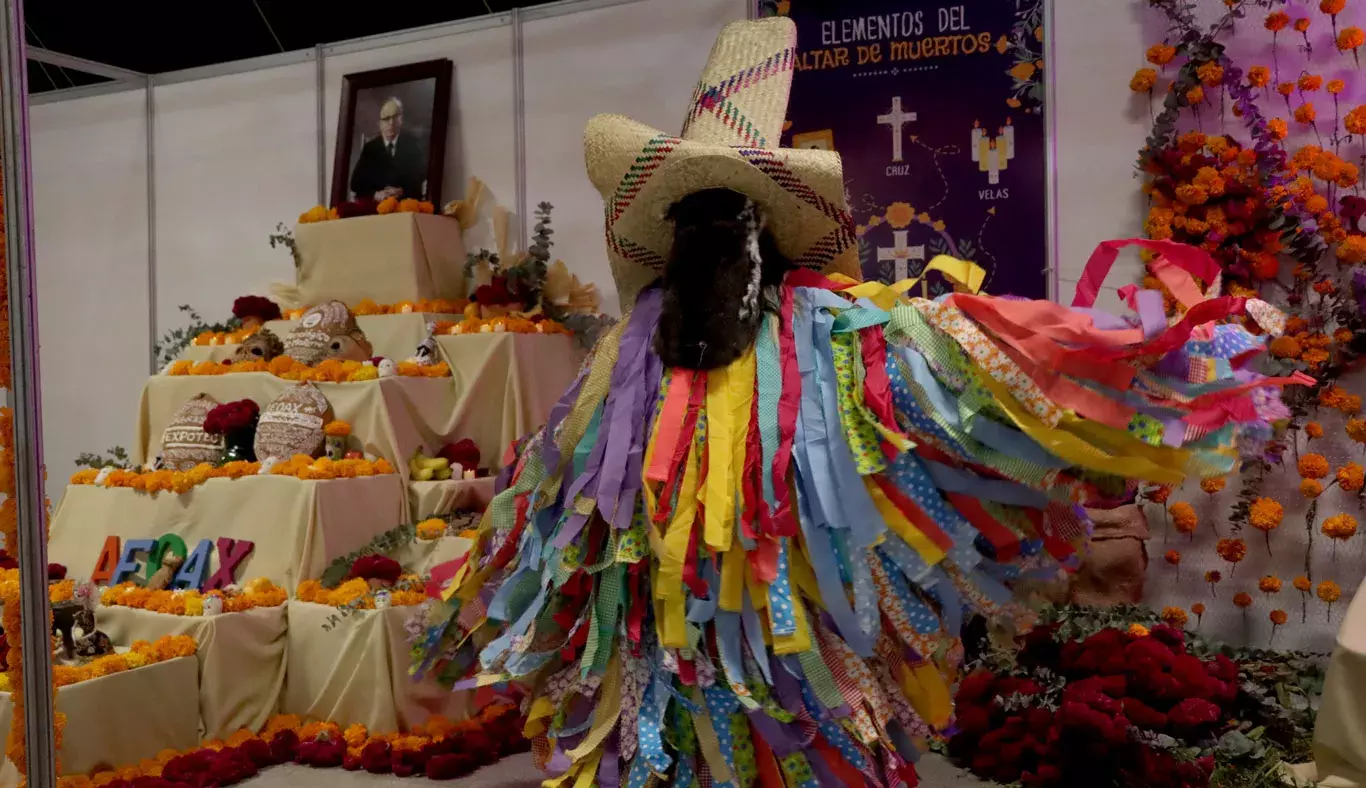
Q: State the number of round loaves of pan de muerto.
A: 3